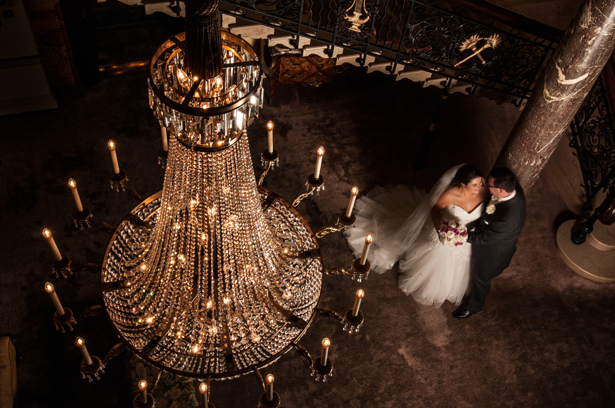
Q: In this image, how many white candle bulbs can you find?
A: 15